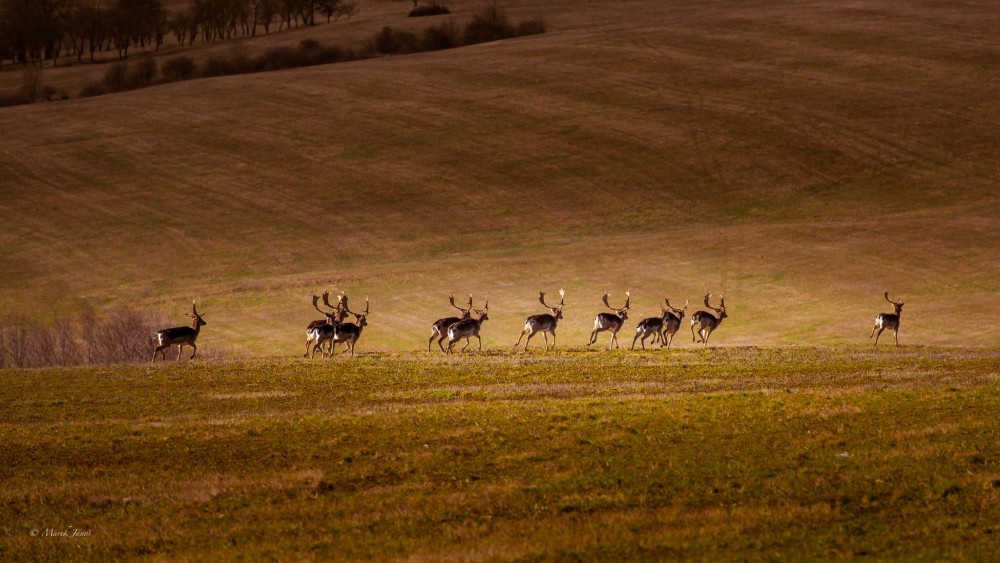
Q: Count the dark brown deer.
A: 12